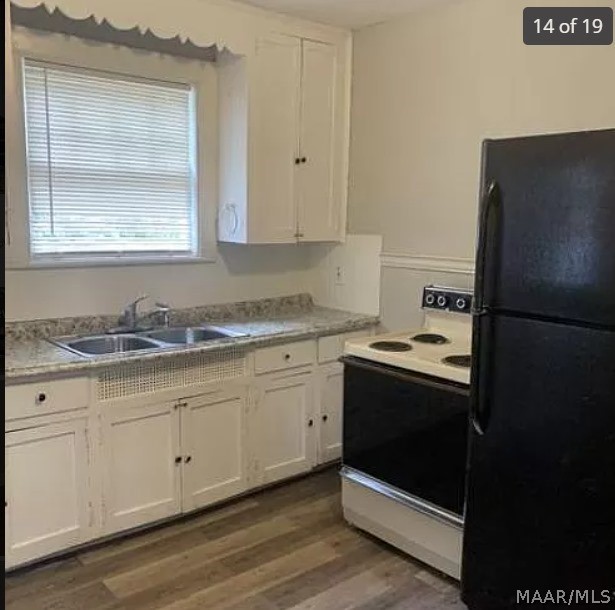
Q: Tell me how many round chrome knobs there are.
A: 3